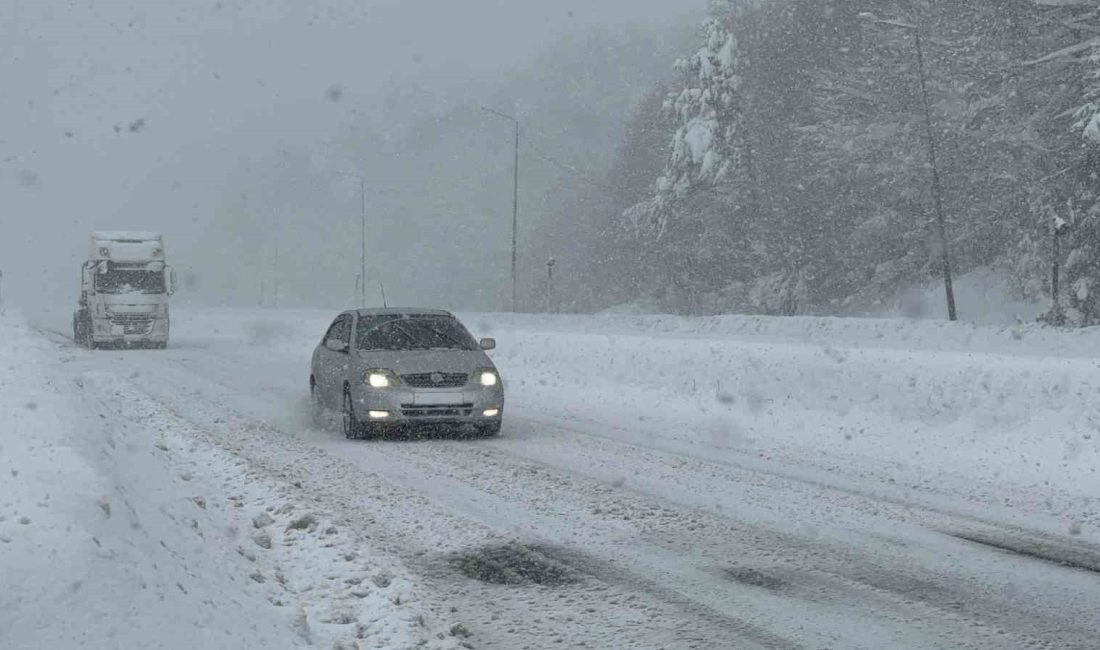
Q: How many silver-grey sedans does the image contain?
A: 1